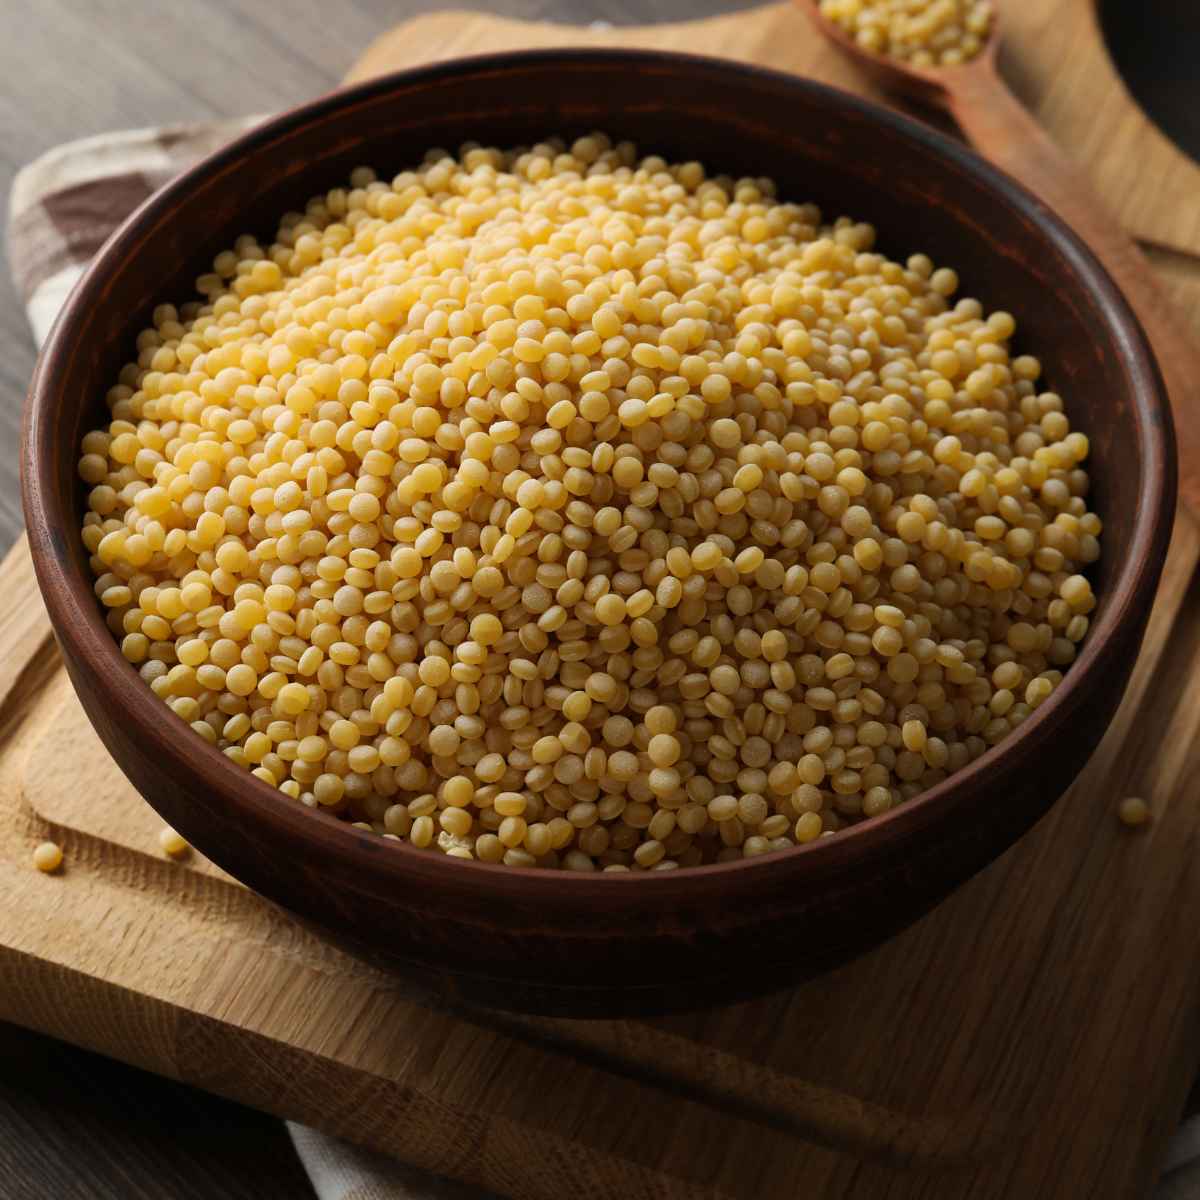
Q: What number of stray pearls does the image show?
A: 3